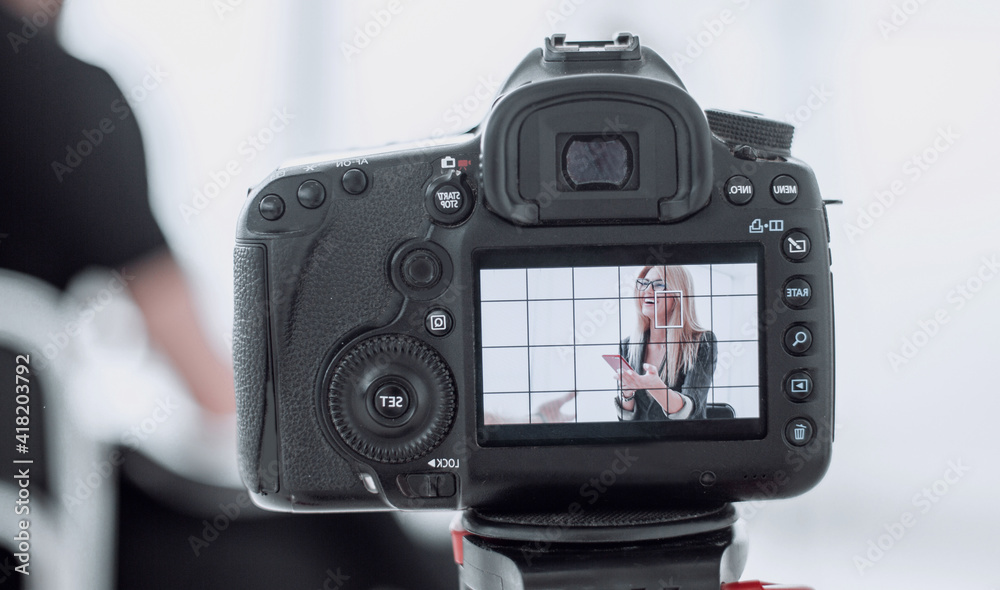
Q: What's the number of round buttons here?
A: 14